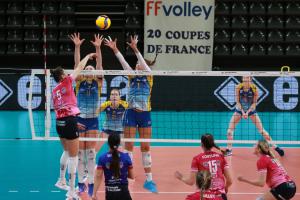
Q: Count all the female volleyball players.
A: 9